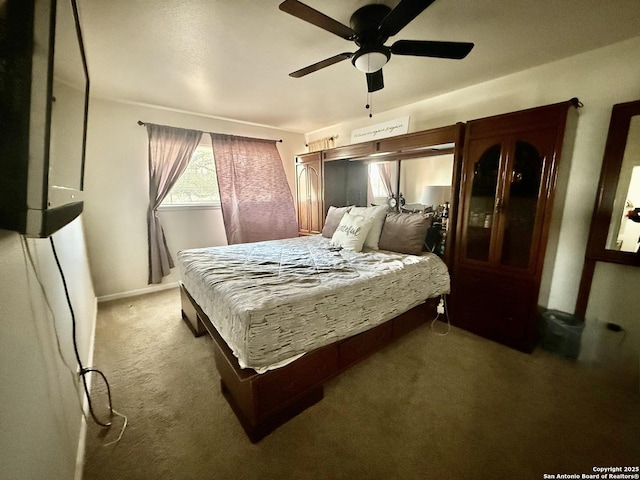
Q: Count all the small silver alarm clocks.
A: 1